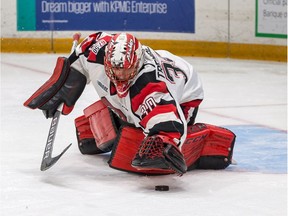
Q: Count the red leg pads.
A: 2